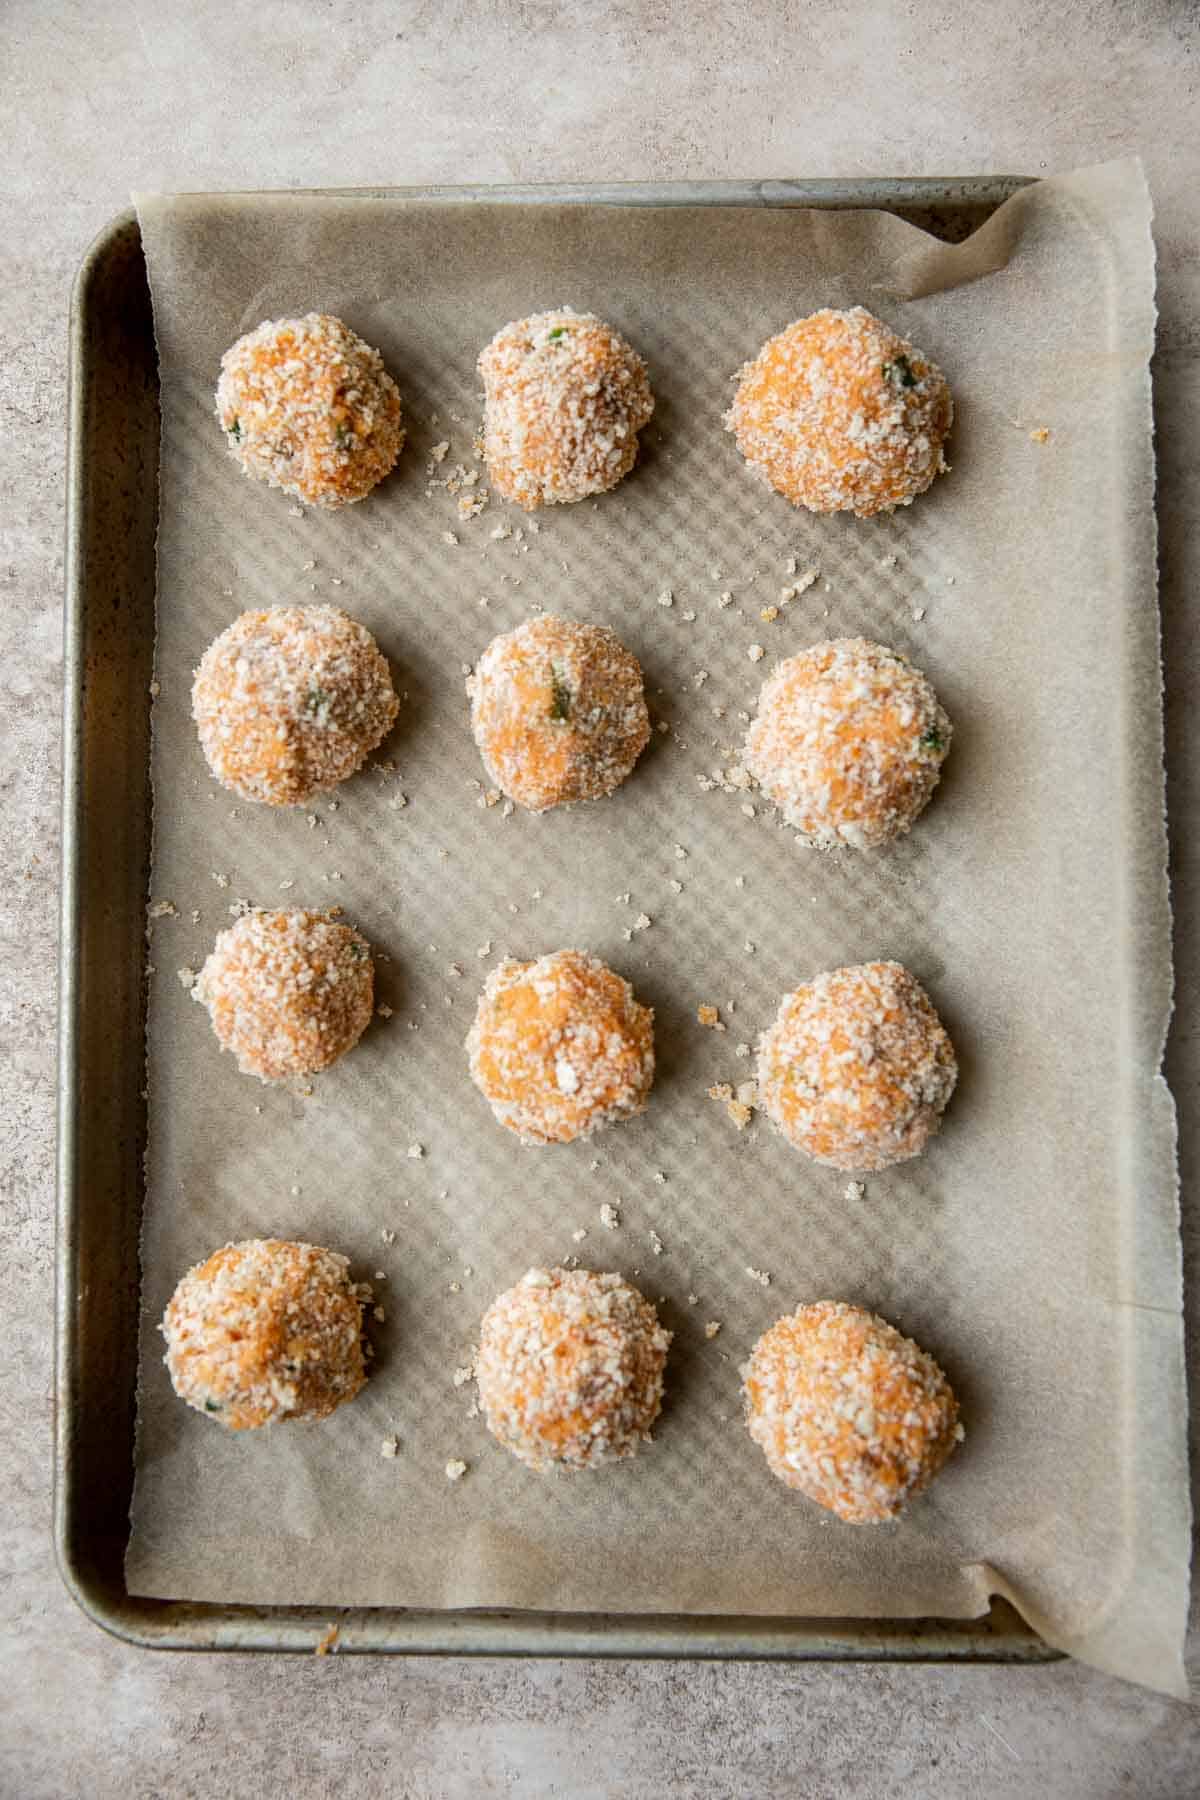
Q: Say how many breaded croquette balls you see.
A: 12